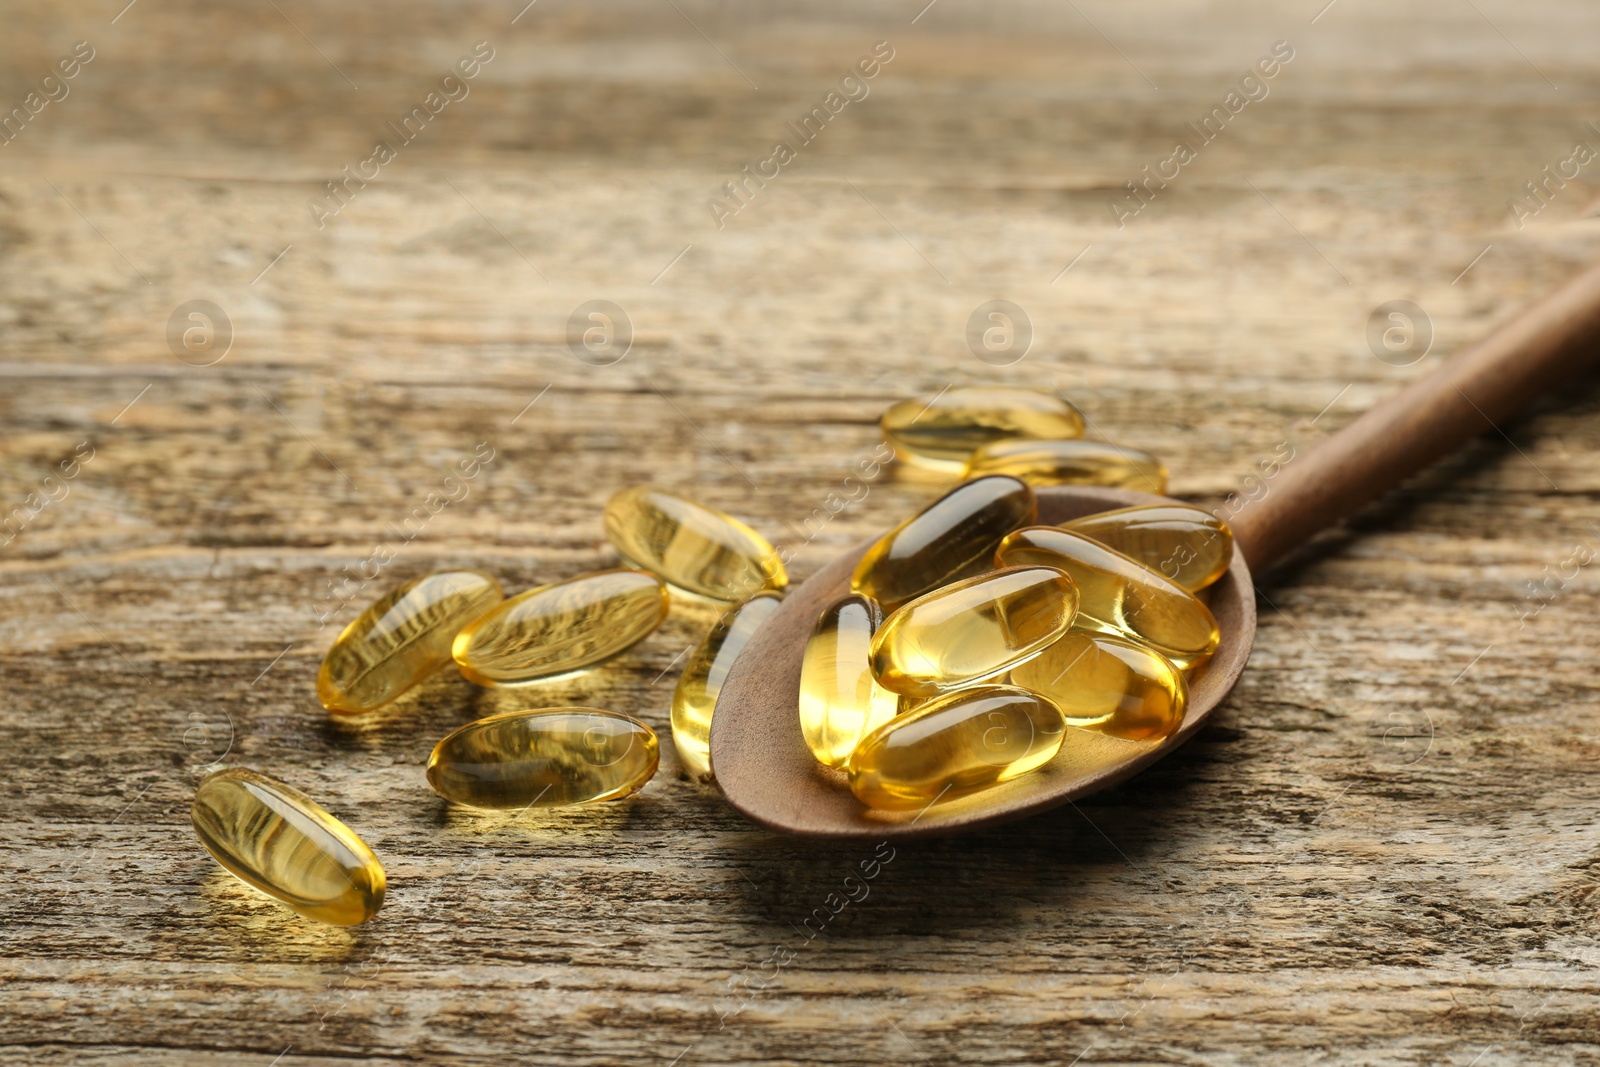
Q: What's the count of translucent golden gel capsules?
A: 15